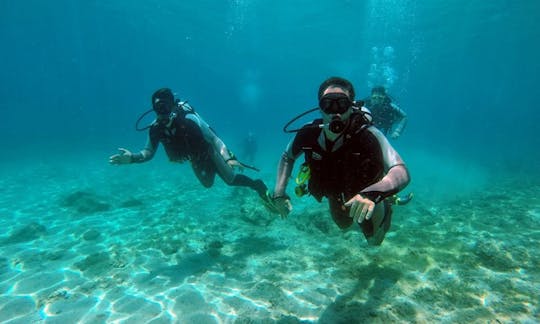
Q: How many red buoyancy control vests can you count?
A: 0